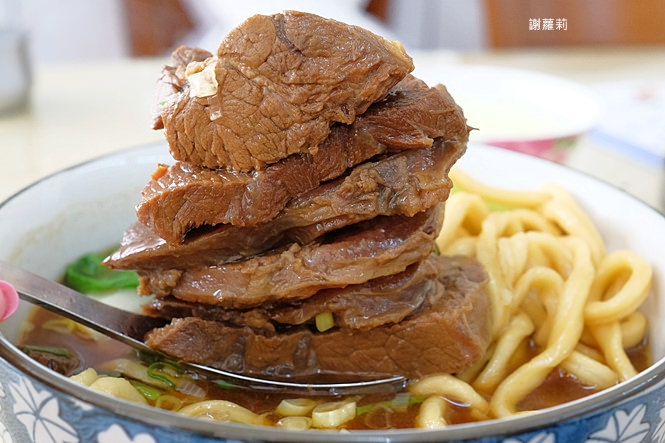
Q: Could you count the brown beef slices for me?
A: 6